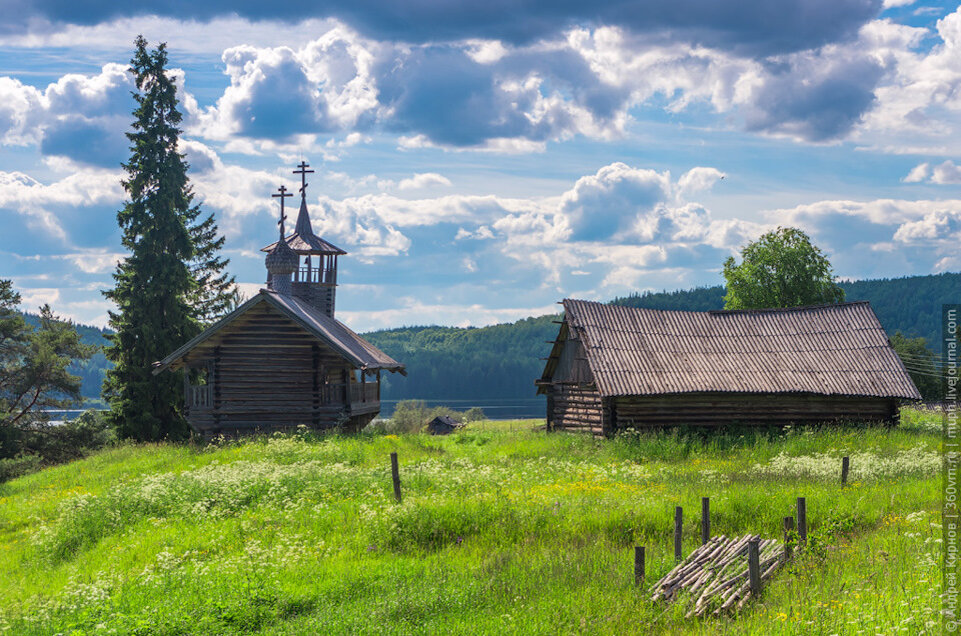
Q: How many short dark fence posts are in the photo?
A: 8